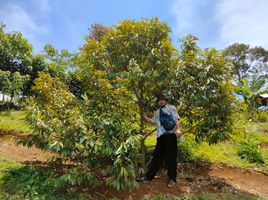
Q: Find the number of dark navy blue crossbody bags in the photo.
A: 1